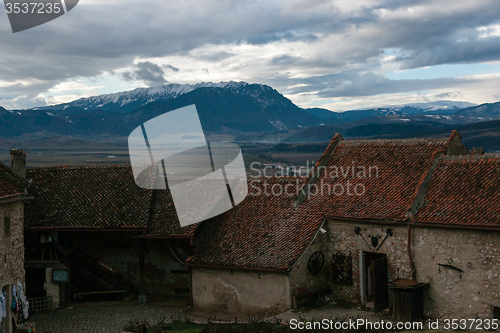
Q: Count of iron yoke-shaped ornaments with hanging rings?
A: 1